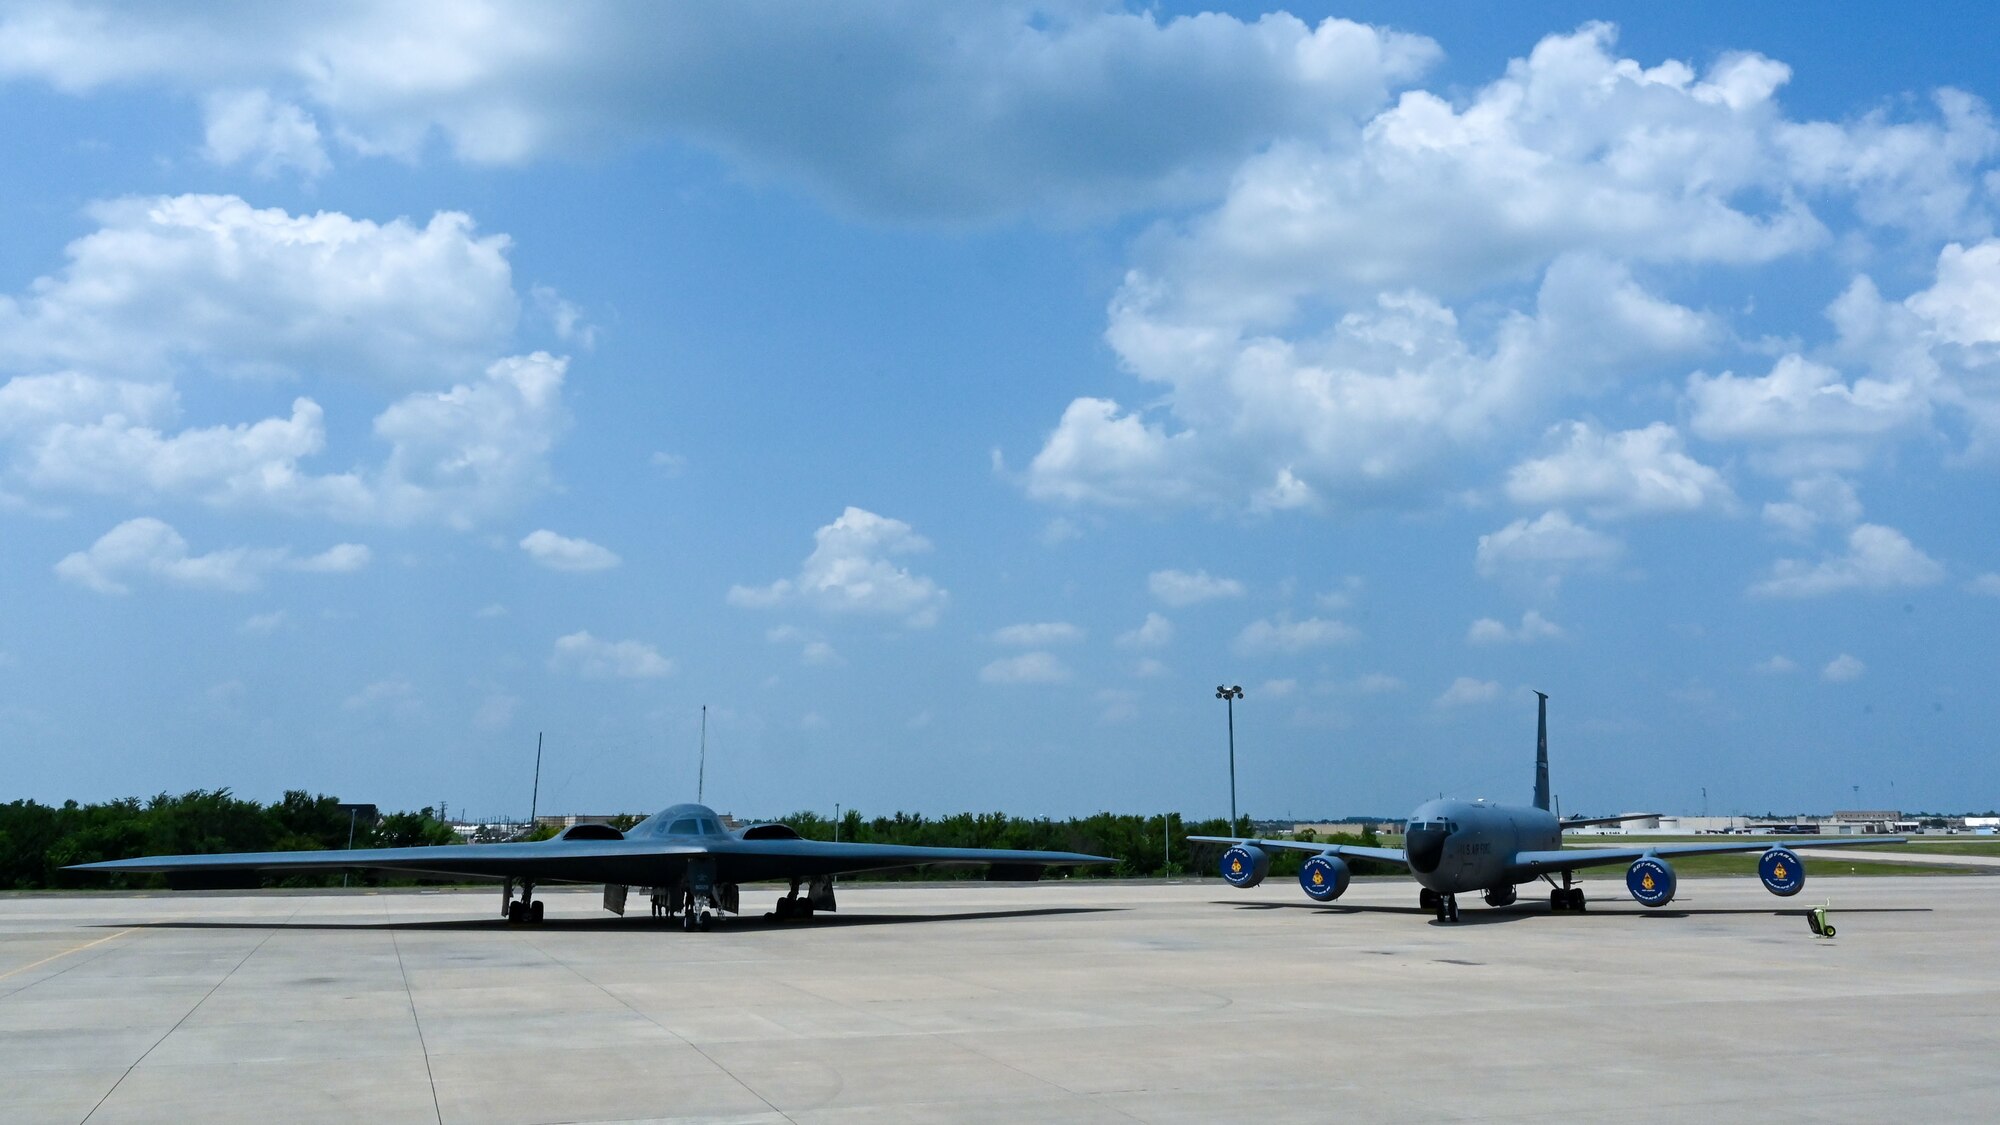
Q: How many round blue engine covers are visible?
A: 4